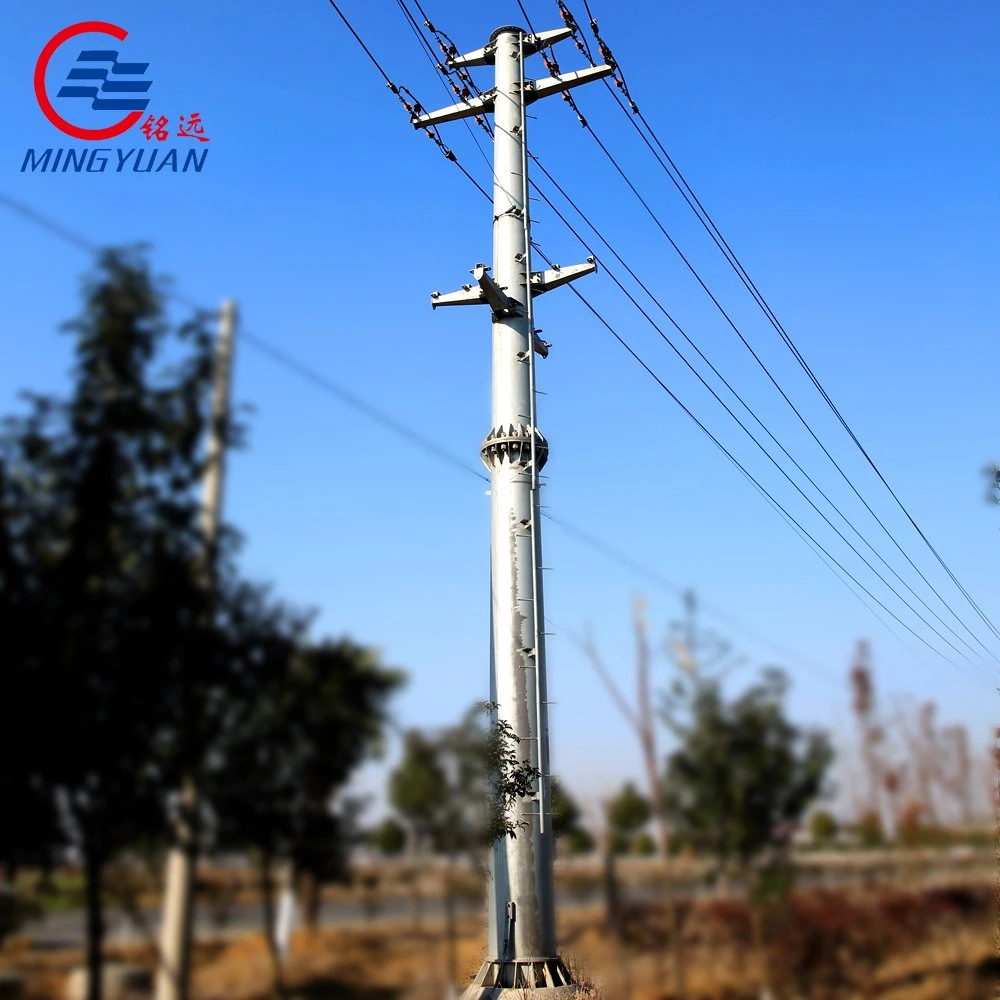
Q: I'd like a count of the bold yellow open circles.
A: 0